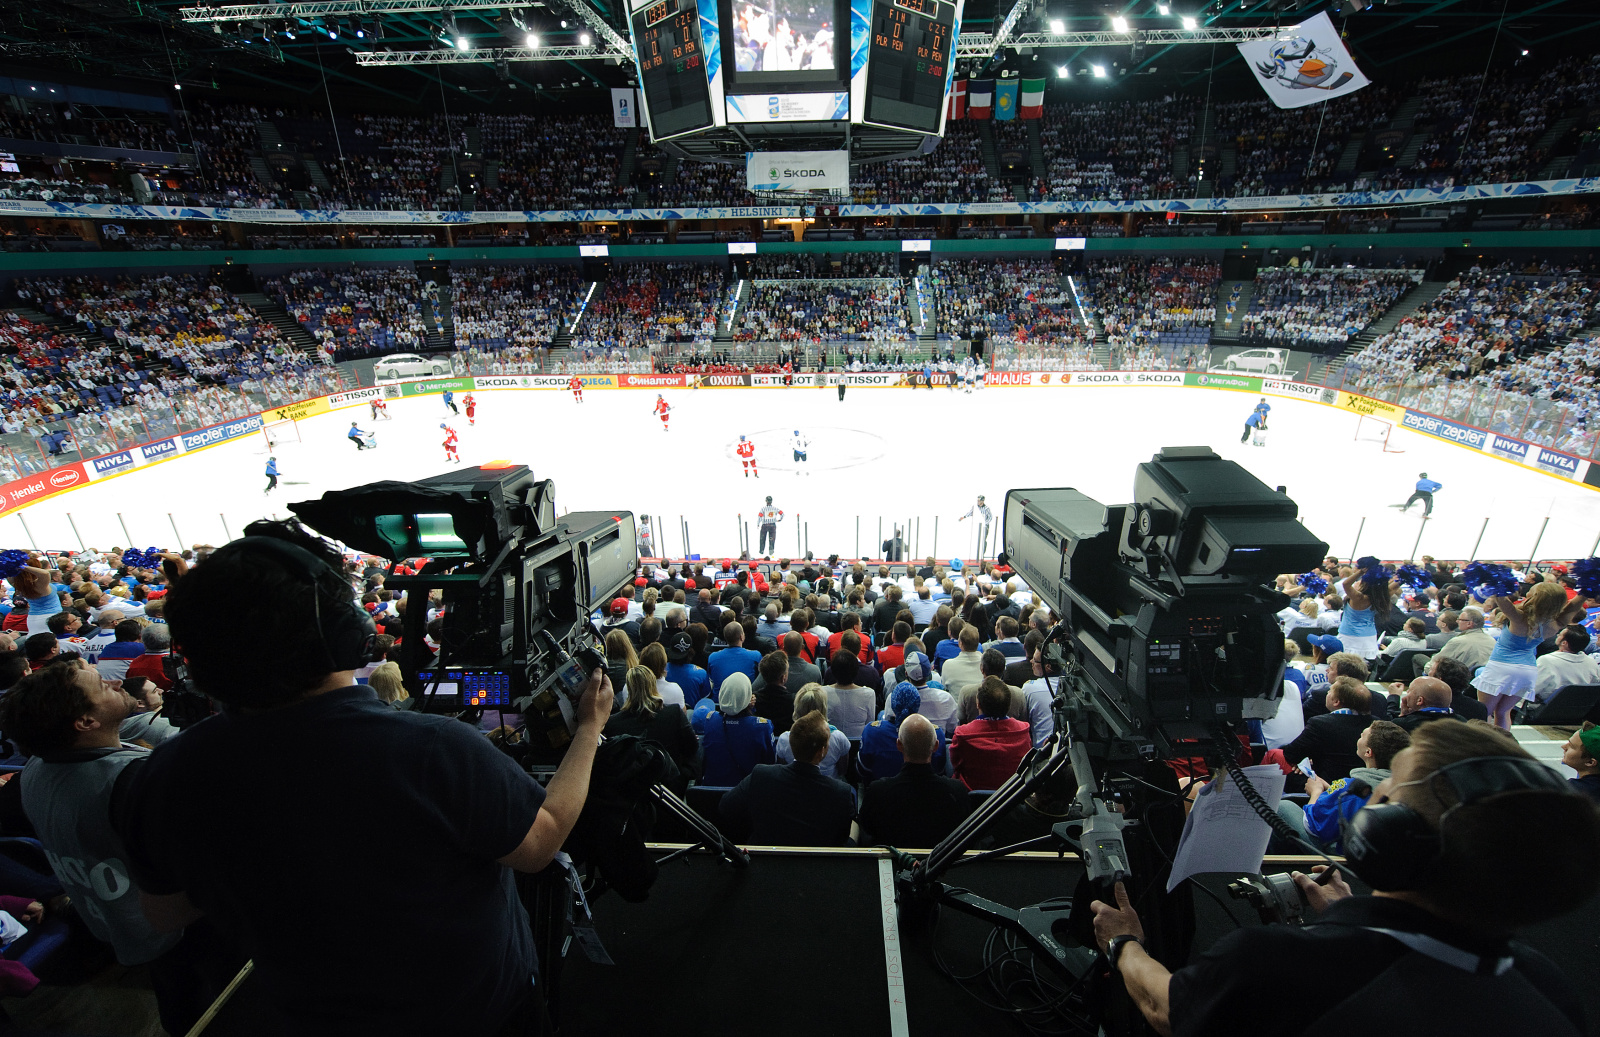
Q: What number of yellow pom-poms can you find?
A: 0